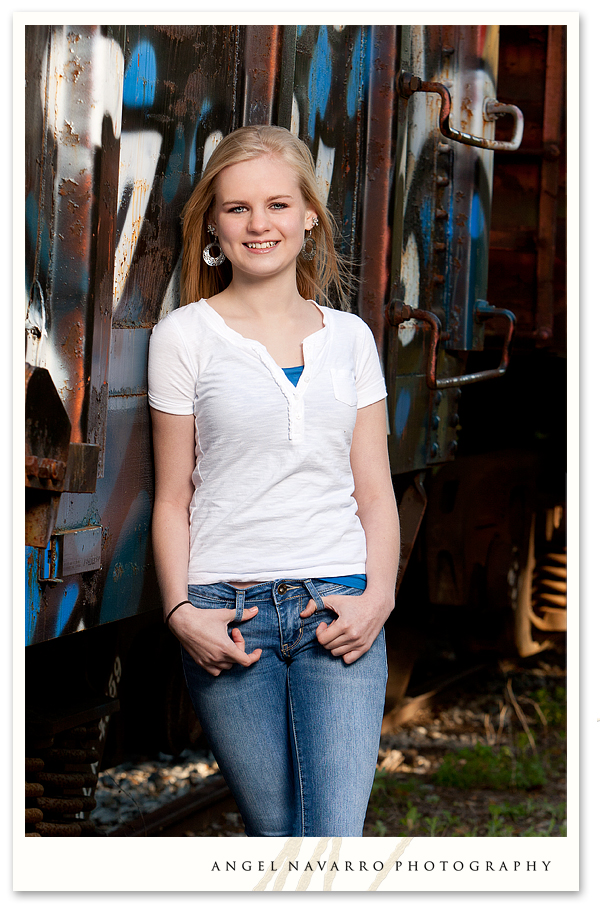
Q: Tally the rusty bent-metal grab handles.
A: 2